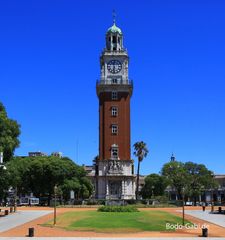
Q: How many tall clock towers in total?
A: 1